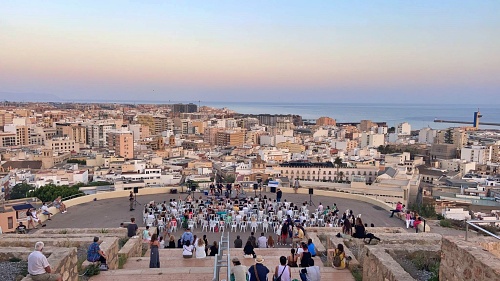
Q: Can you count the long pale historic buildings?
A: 1